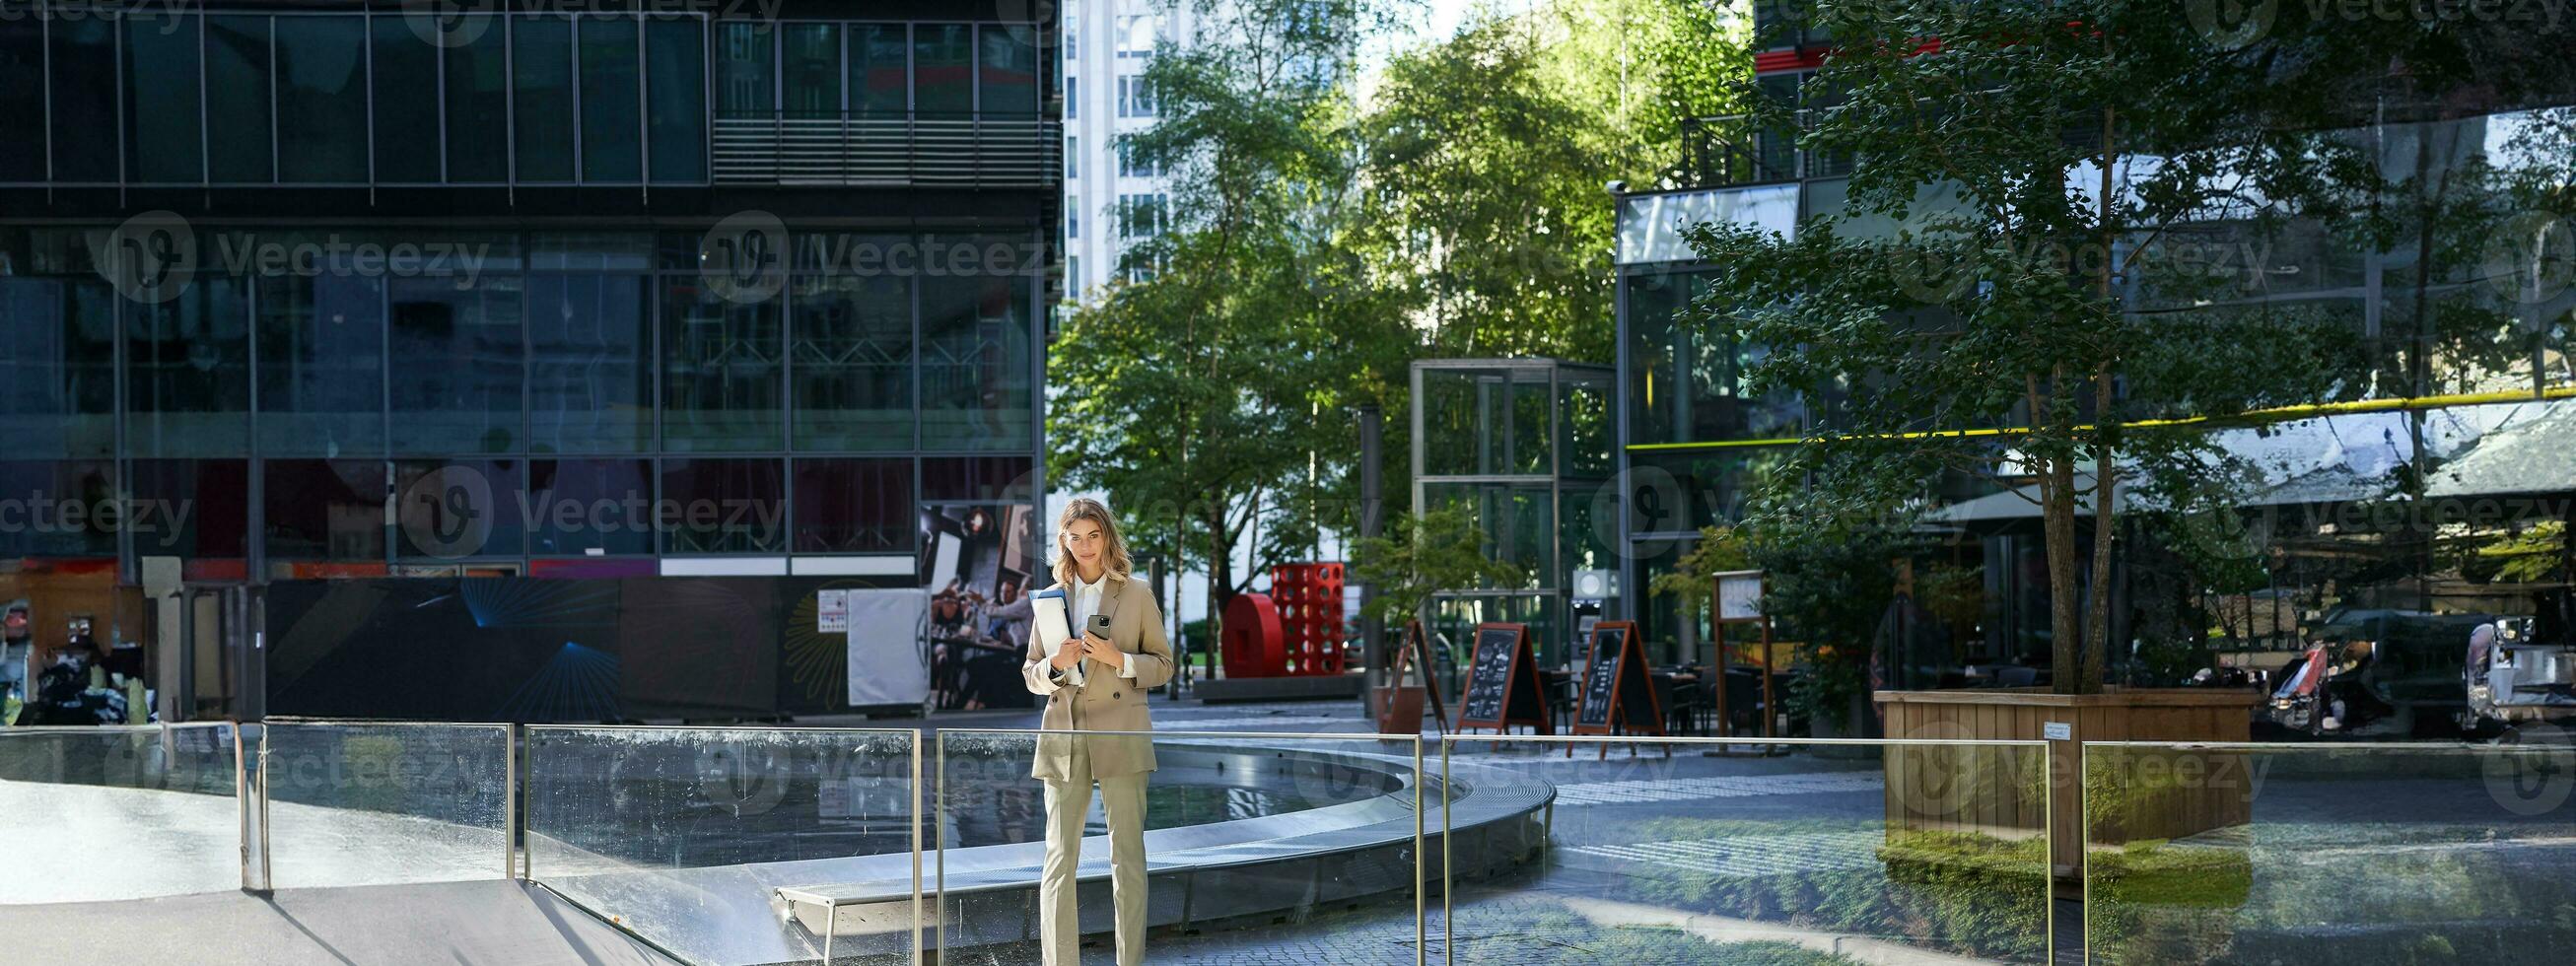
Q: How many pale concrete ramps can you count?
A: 1